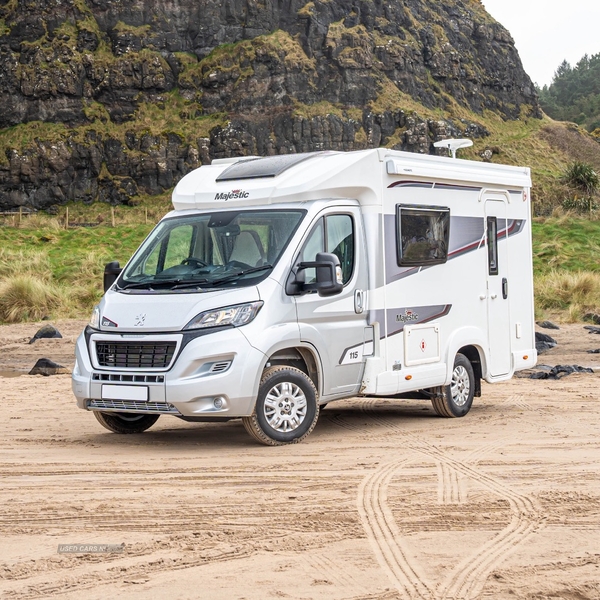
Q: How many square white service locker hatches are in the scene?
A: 1